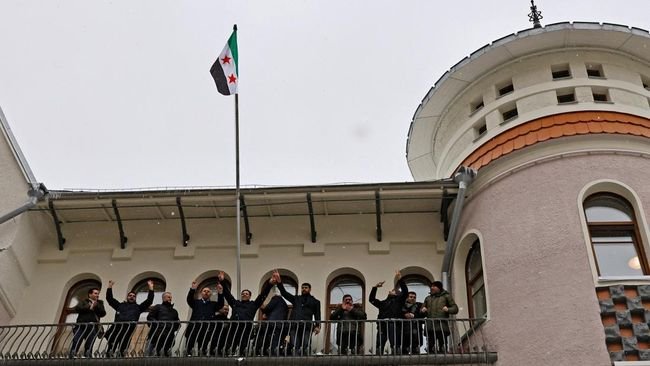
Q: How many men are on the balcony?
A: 12